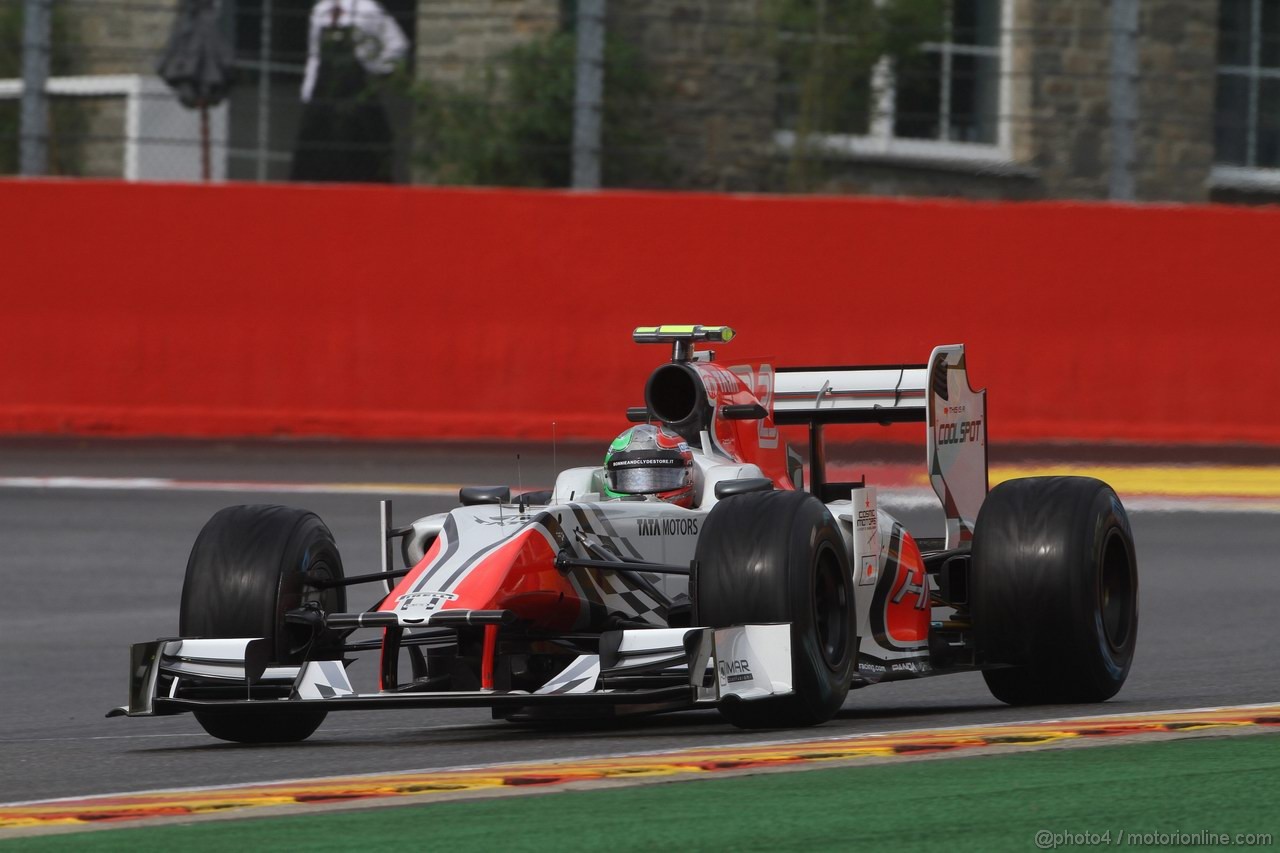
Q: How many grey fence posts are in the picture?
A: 3